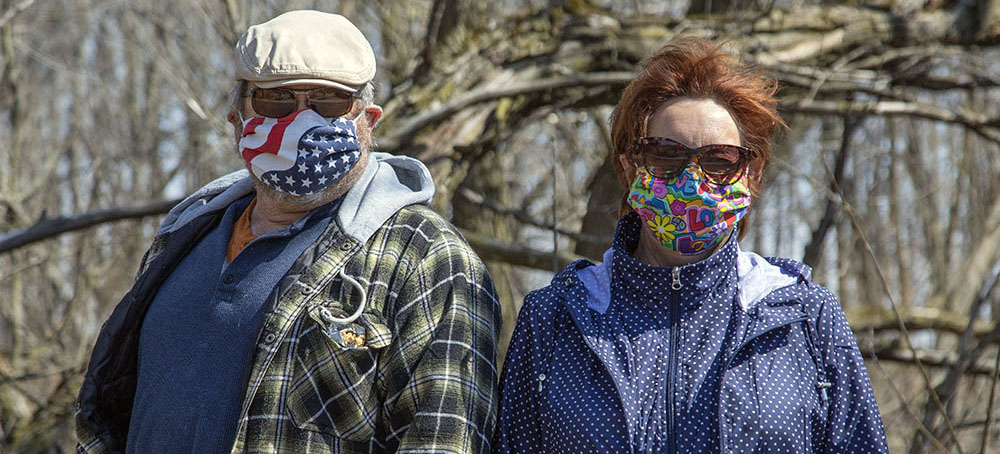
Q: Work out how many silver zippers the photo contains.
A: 1